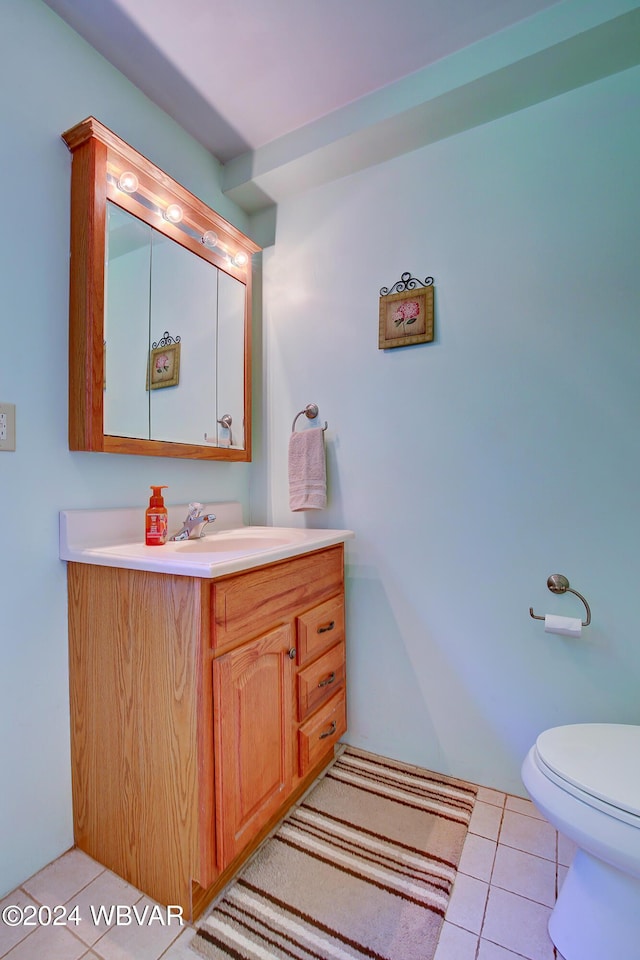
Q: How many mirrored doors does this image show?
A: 3